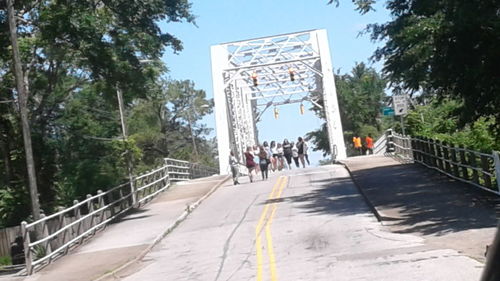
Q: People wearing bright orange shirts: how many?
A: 2